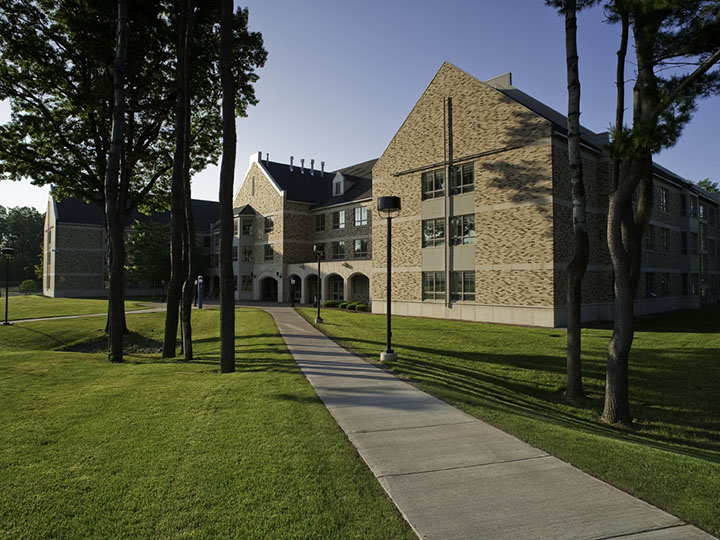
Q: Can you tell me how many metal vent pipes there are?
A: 5